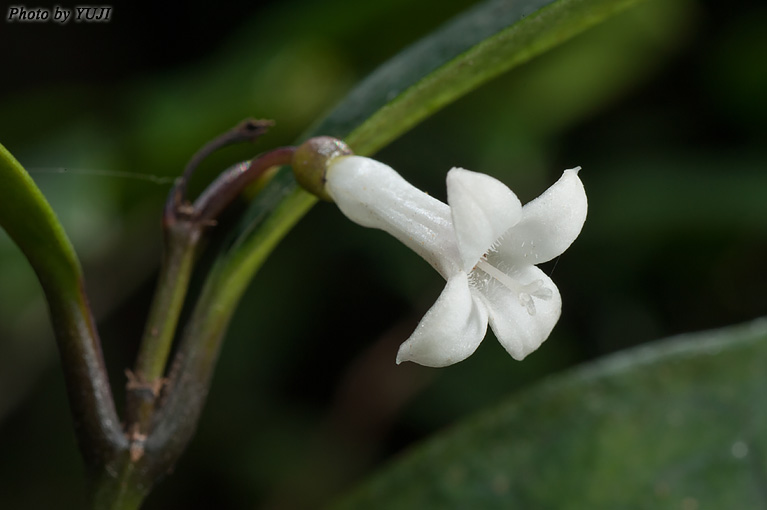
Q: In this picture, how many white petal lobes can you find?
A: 4